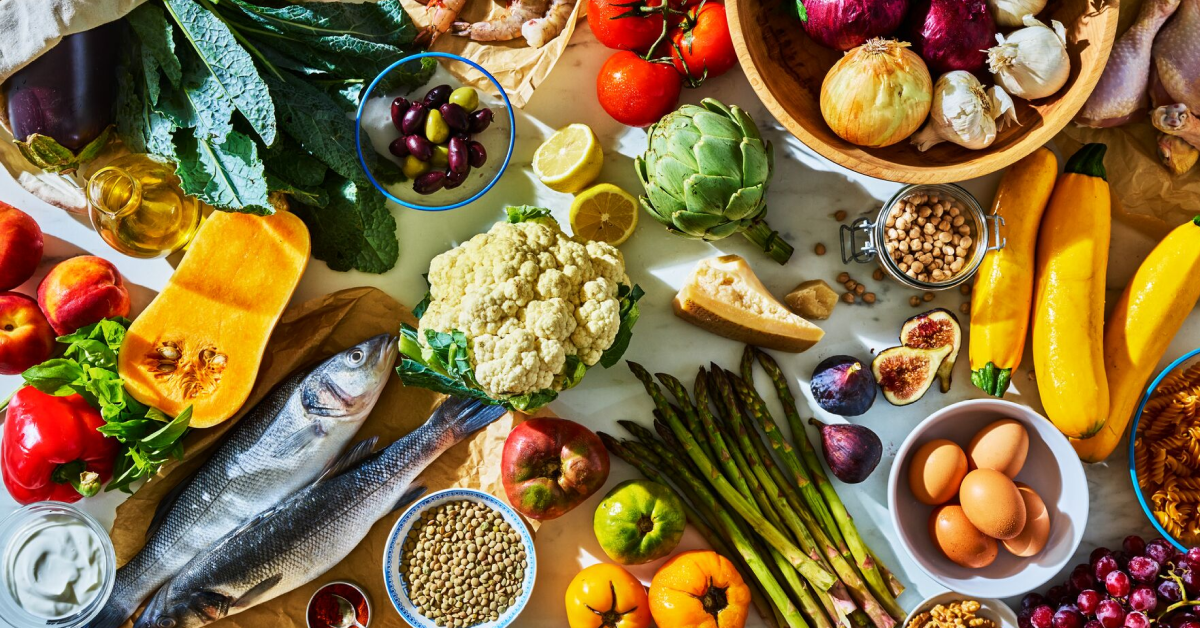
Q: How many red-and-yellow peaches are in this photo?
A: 3